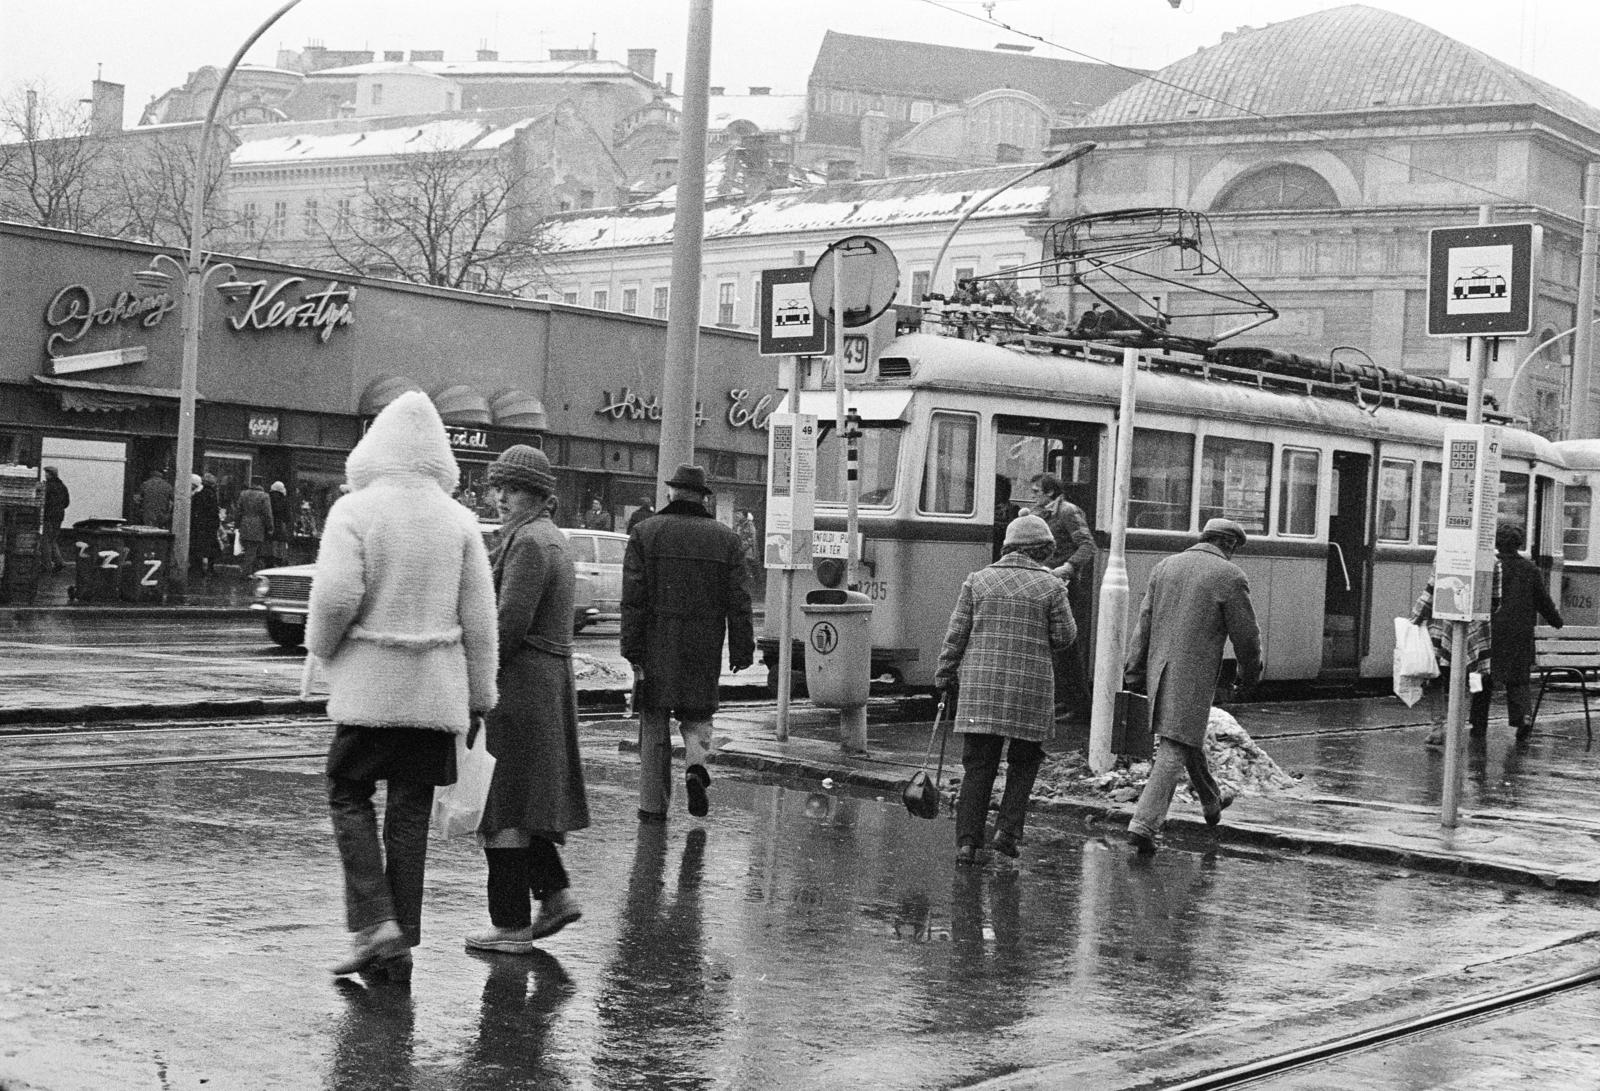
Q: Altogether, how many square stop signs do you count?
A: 2